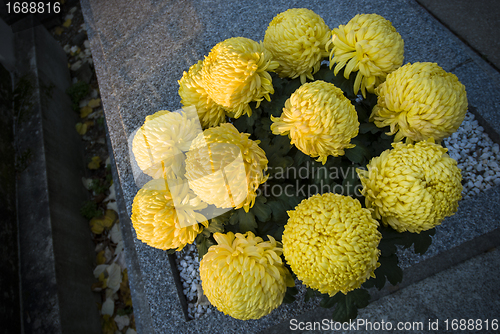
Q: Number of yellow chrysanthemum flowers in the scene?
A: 12